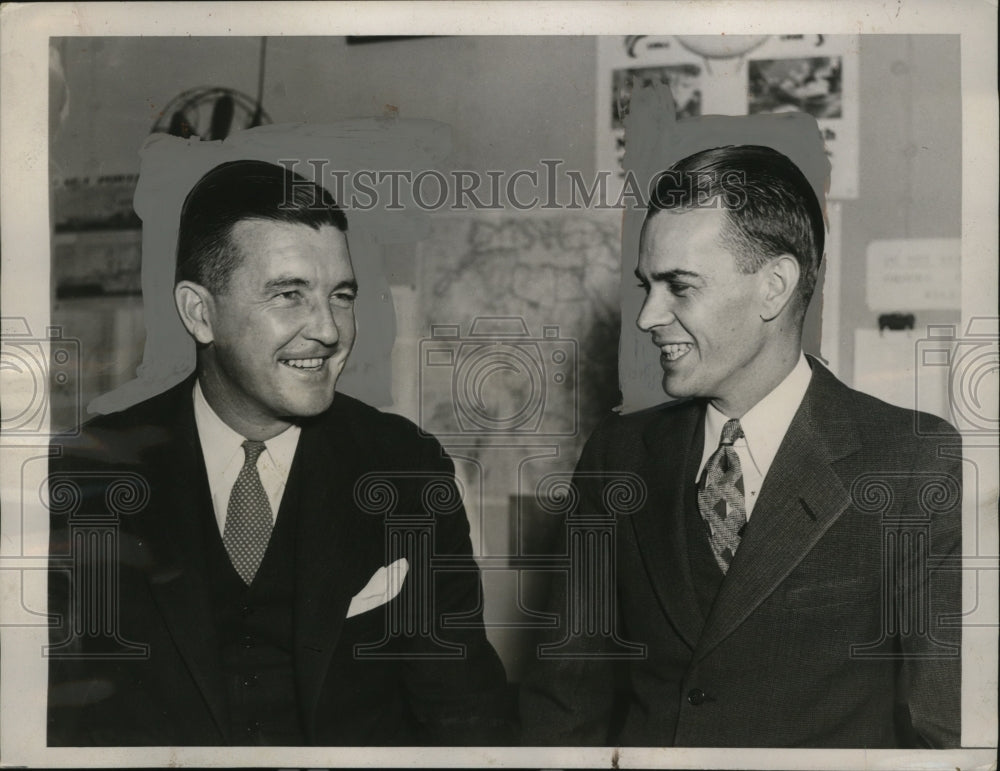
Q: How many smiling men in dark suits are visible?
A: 2